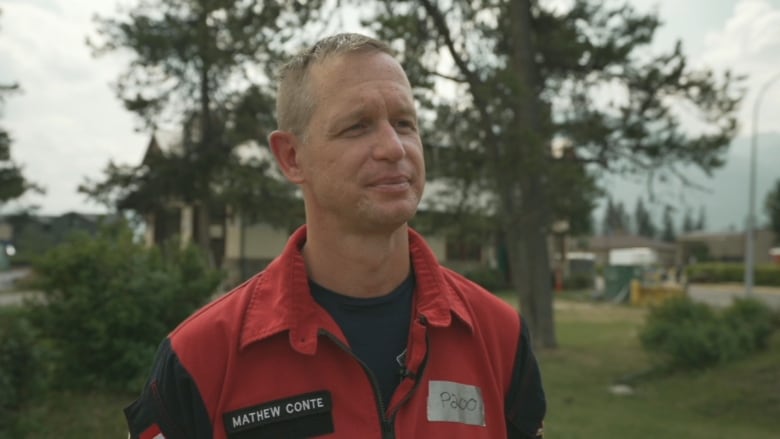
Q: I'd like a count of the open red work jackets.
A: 1